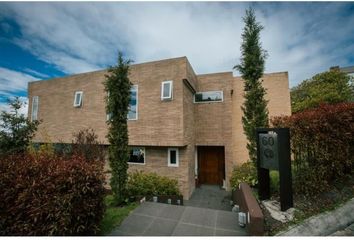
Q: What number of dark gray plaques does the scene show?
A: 1